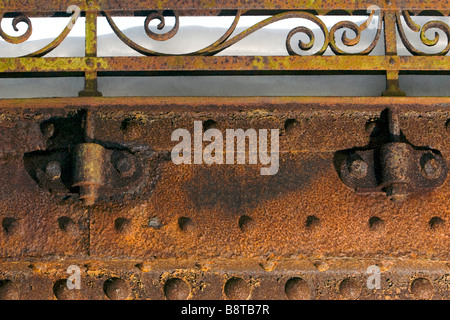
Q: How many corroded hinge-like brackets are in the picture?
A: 2